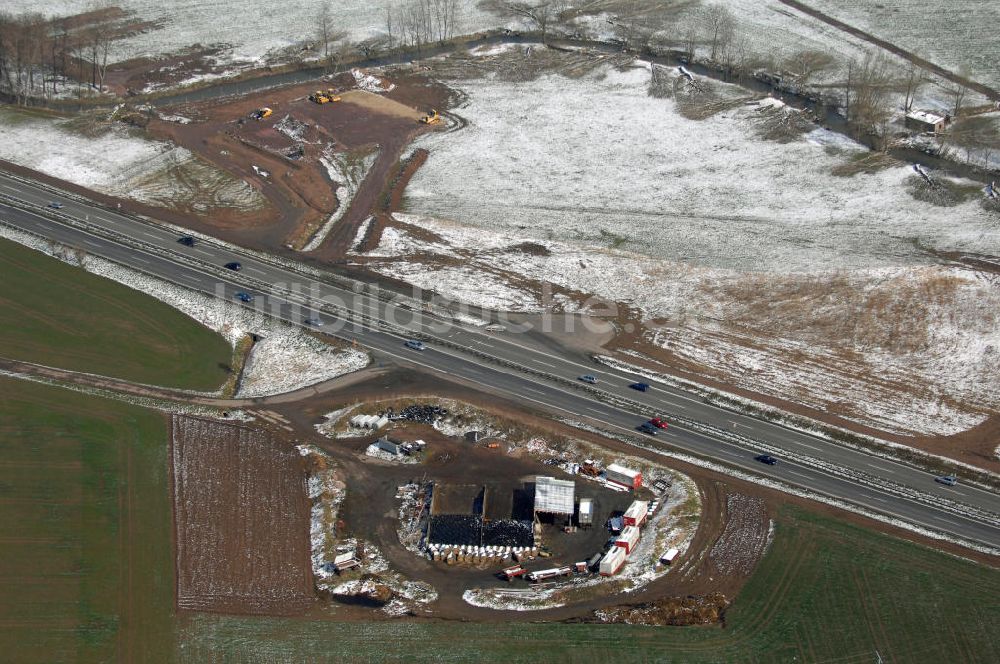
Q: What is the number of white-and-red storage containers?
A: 4